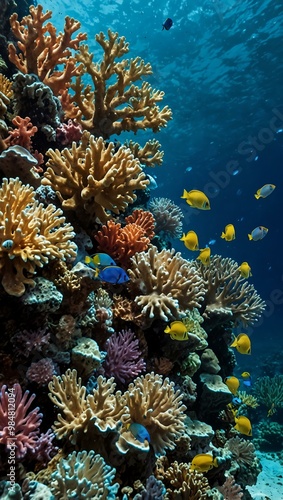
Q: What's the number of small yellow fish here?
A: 11